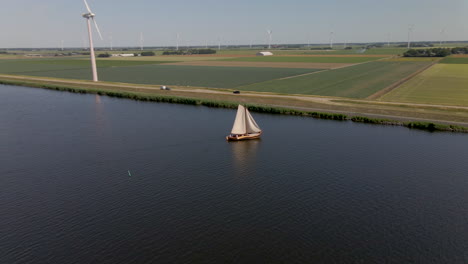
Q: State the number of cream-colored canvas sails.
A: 2